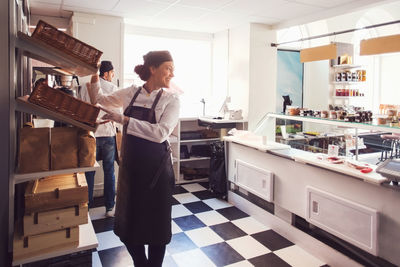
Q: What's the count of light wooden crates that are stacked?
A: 3